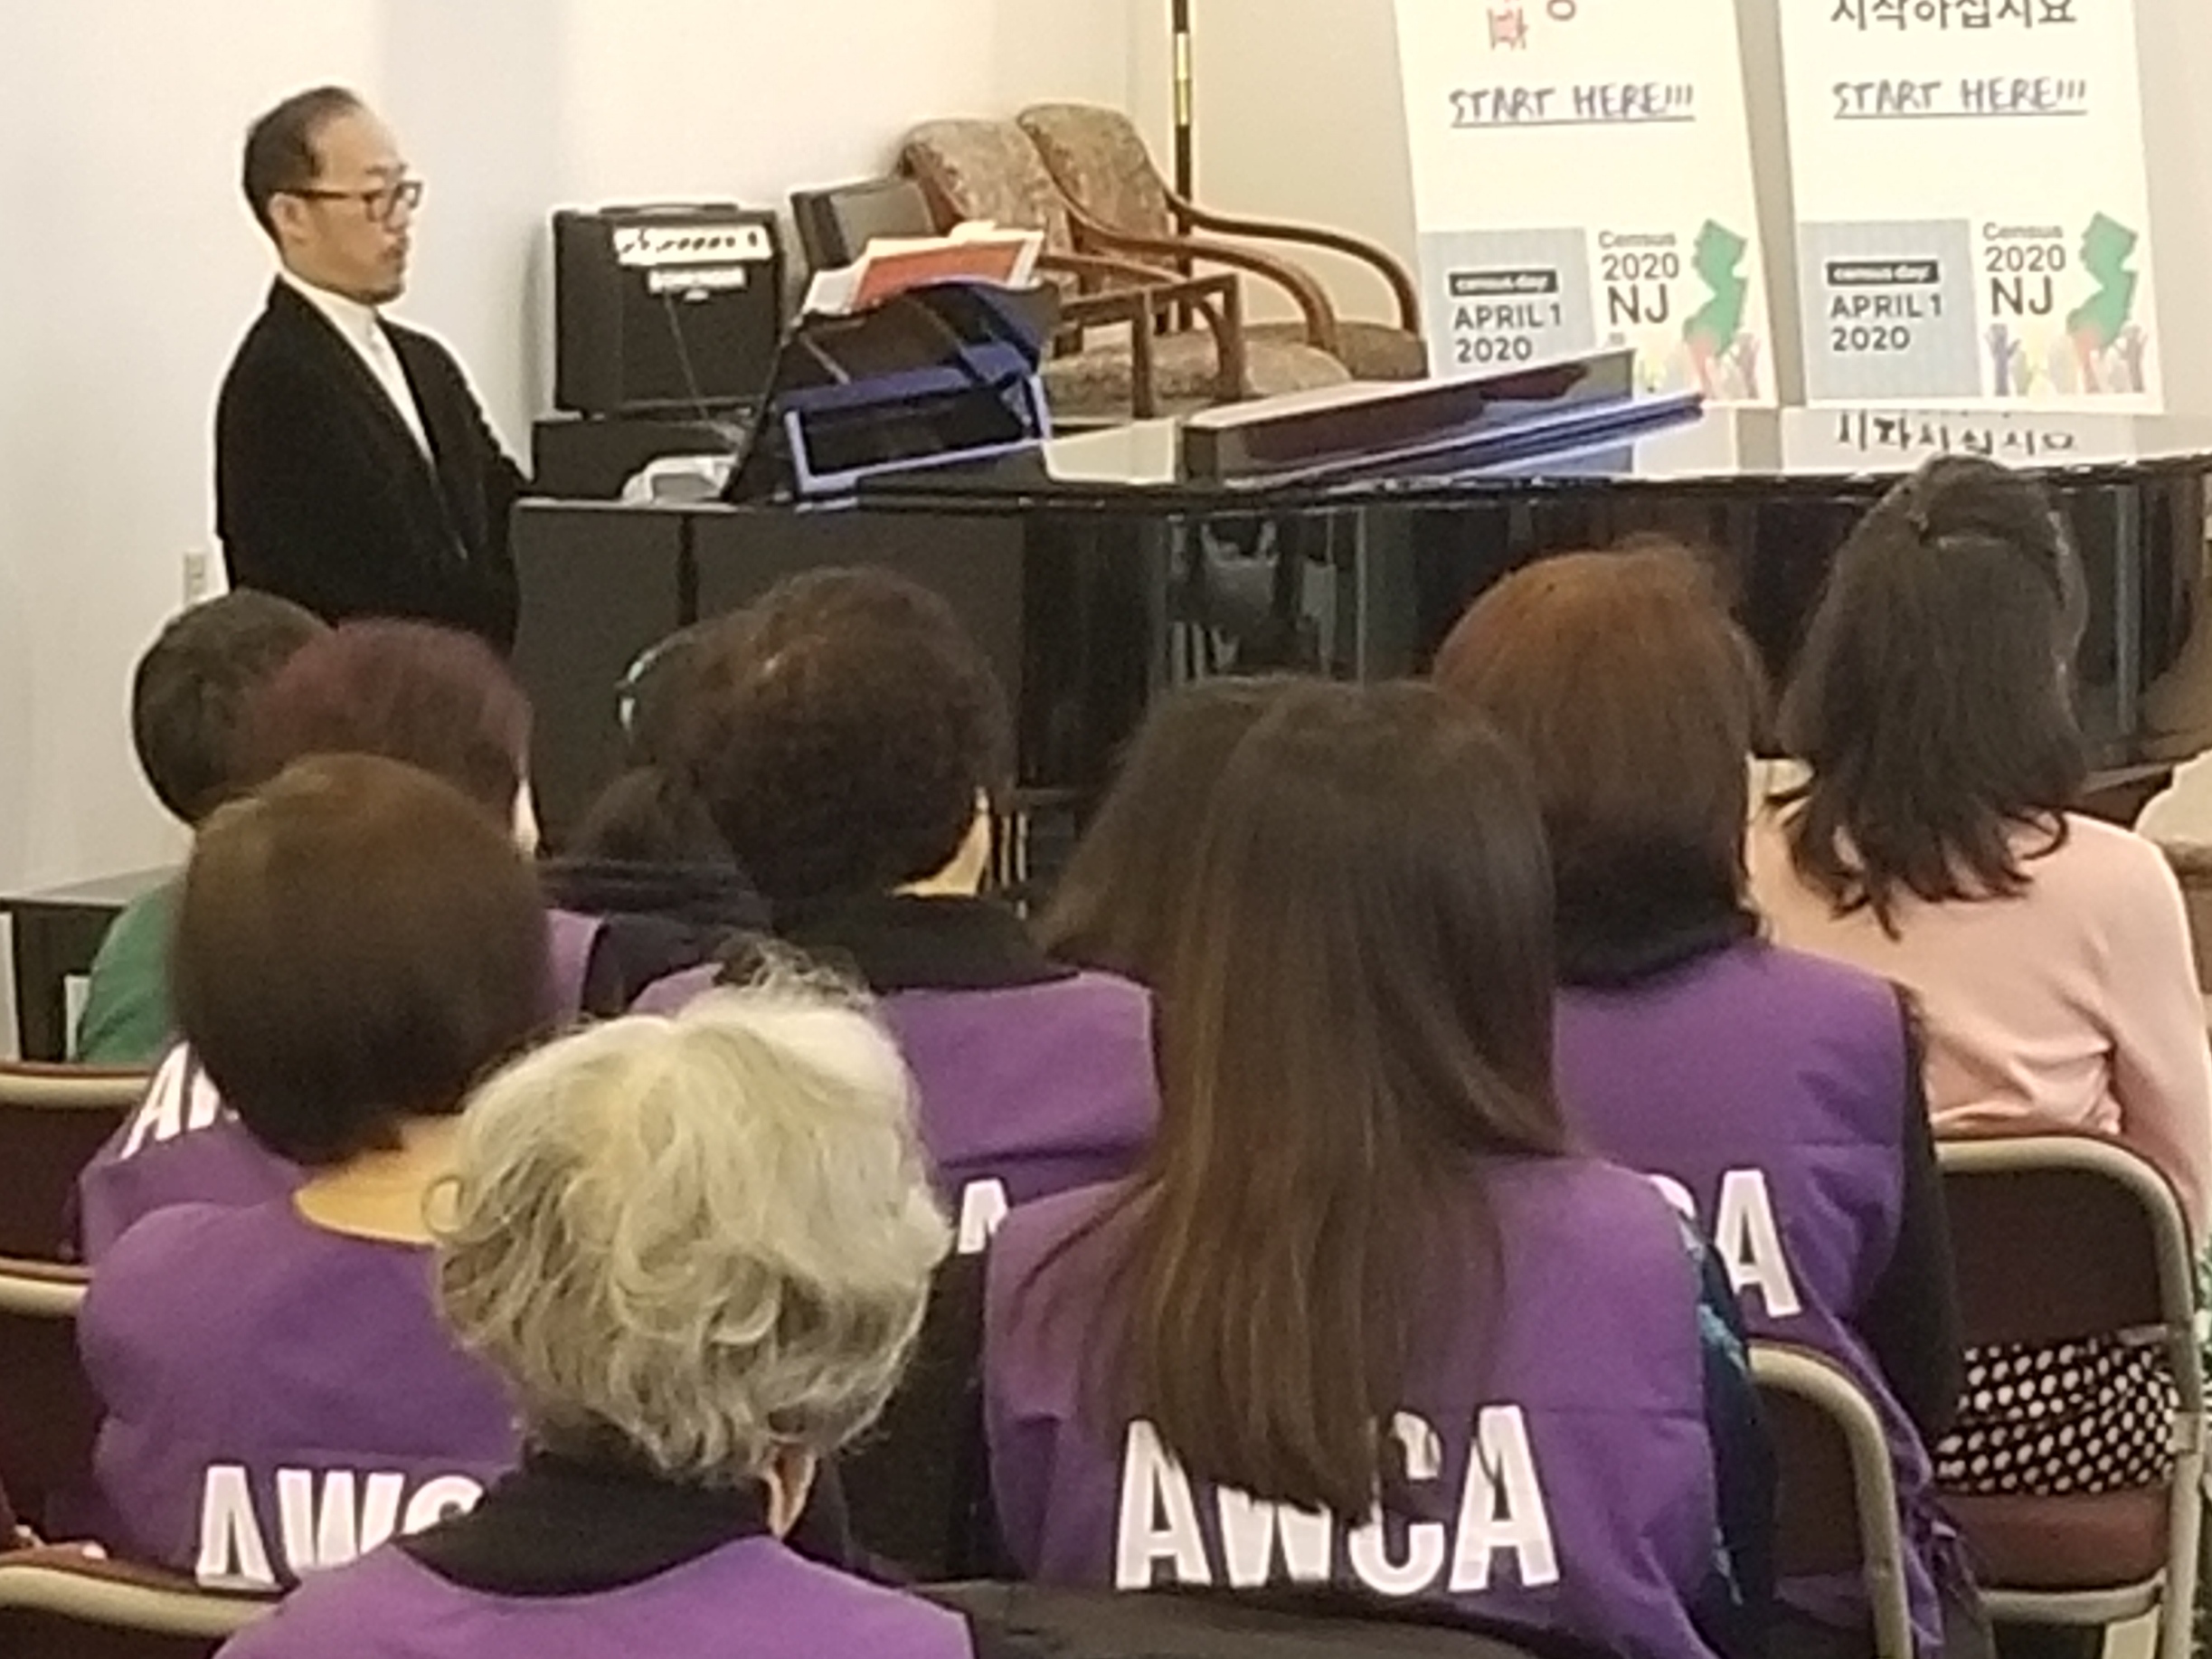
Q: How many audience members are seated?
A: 10